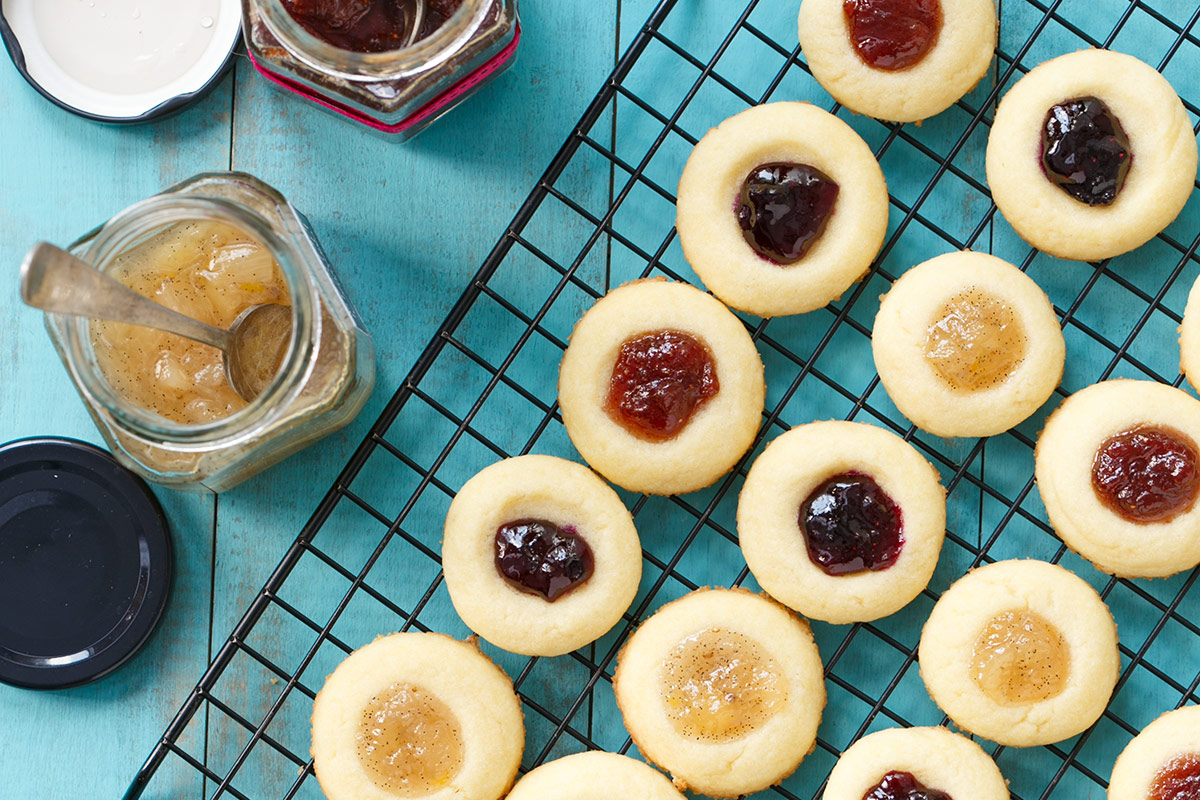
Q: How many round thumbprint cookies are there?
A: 15